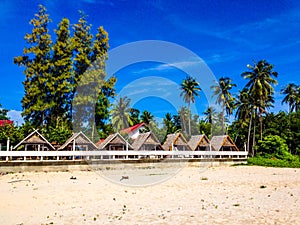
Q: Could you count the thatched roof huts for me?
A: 7